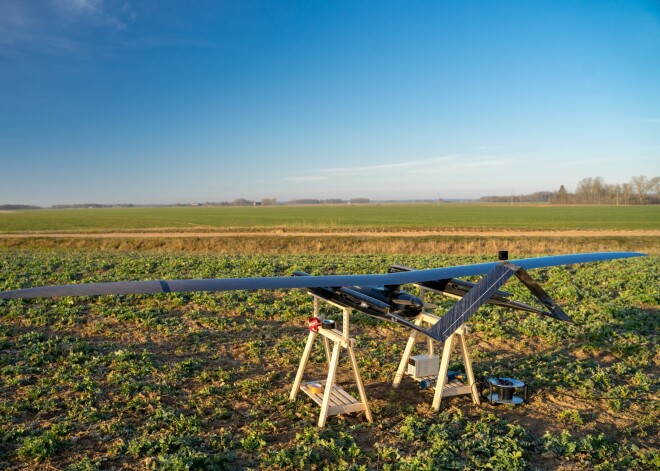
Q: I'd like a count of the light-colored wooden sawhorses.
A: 2